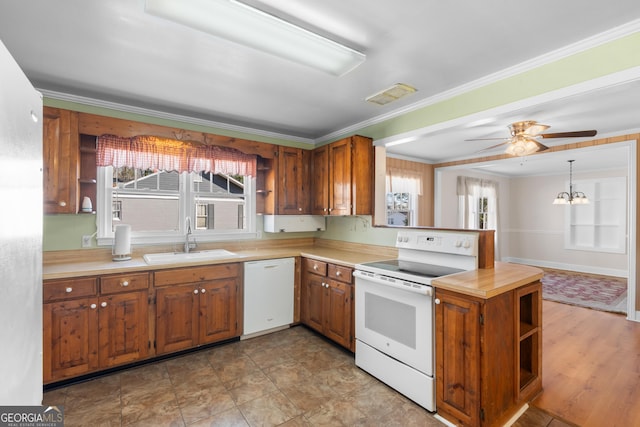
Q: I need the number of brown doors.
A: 11